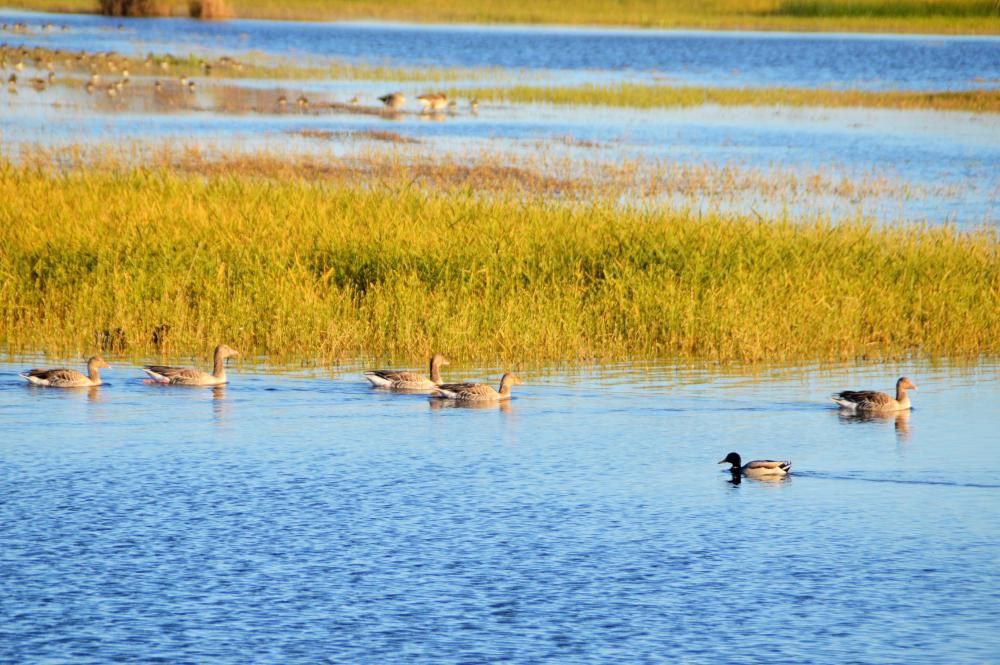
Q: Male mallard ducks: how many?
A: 1